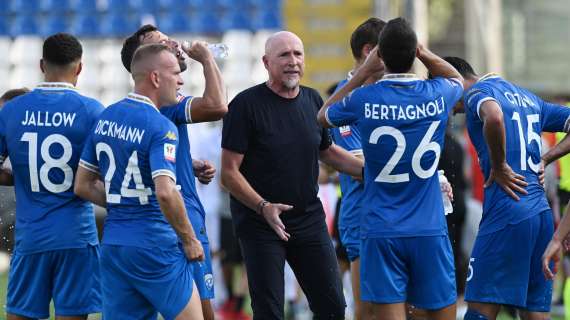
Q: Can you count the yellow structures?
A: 1